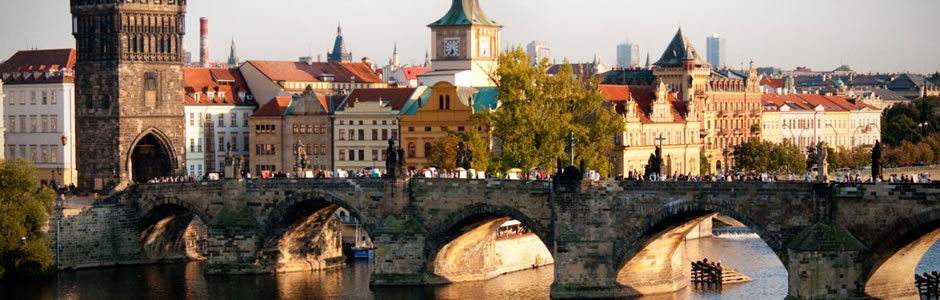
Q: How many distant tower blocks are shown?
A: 3